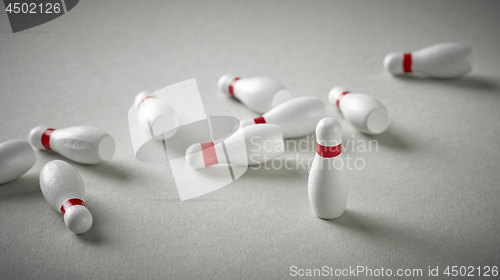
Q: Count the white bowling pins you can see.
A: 10